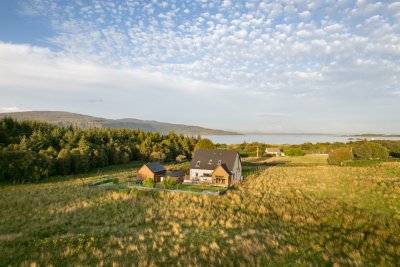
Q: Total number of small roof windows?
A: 3